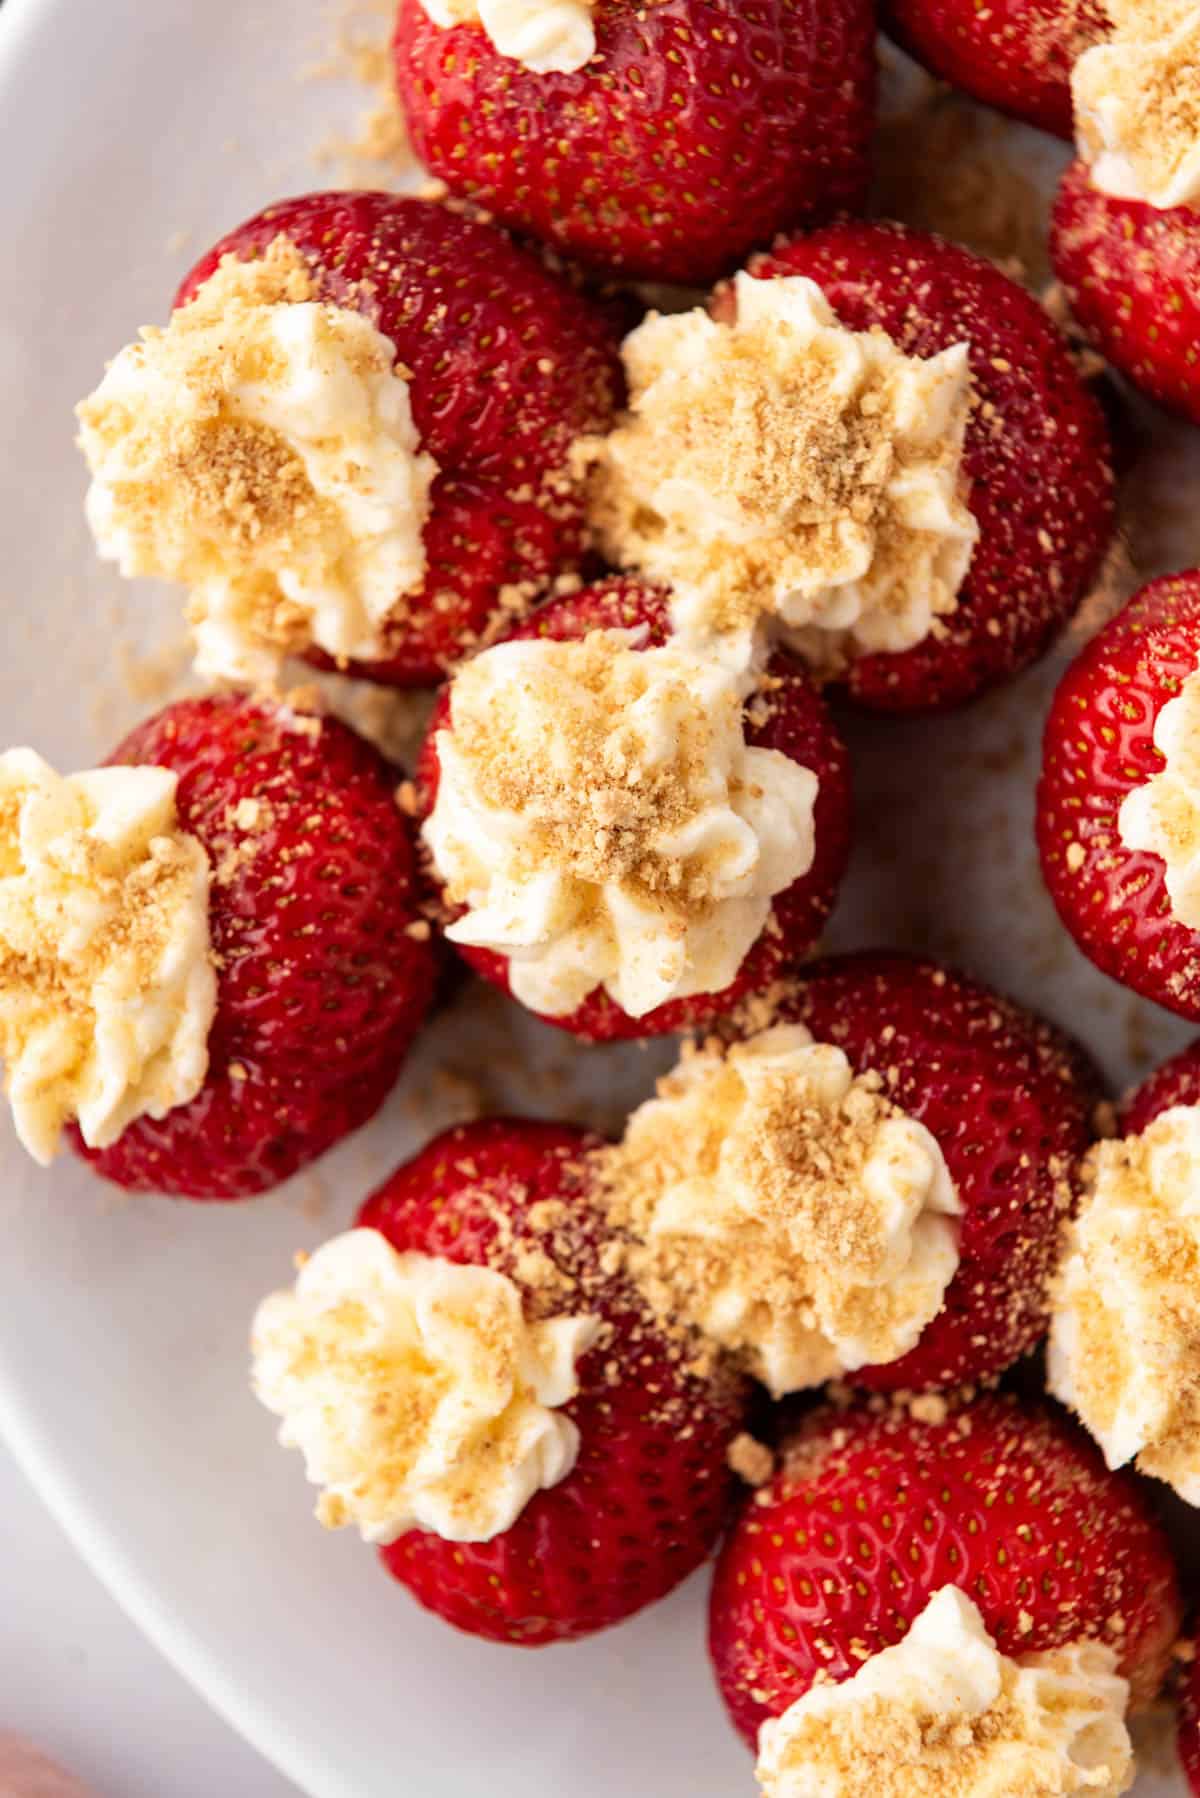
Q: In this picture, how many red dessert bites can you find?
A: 12